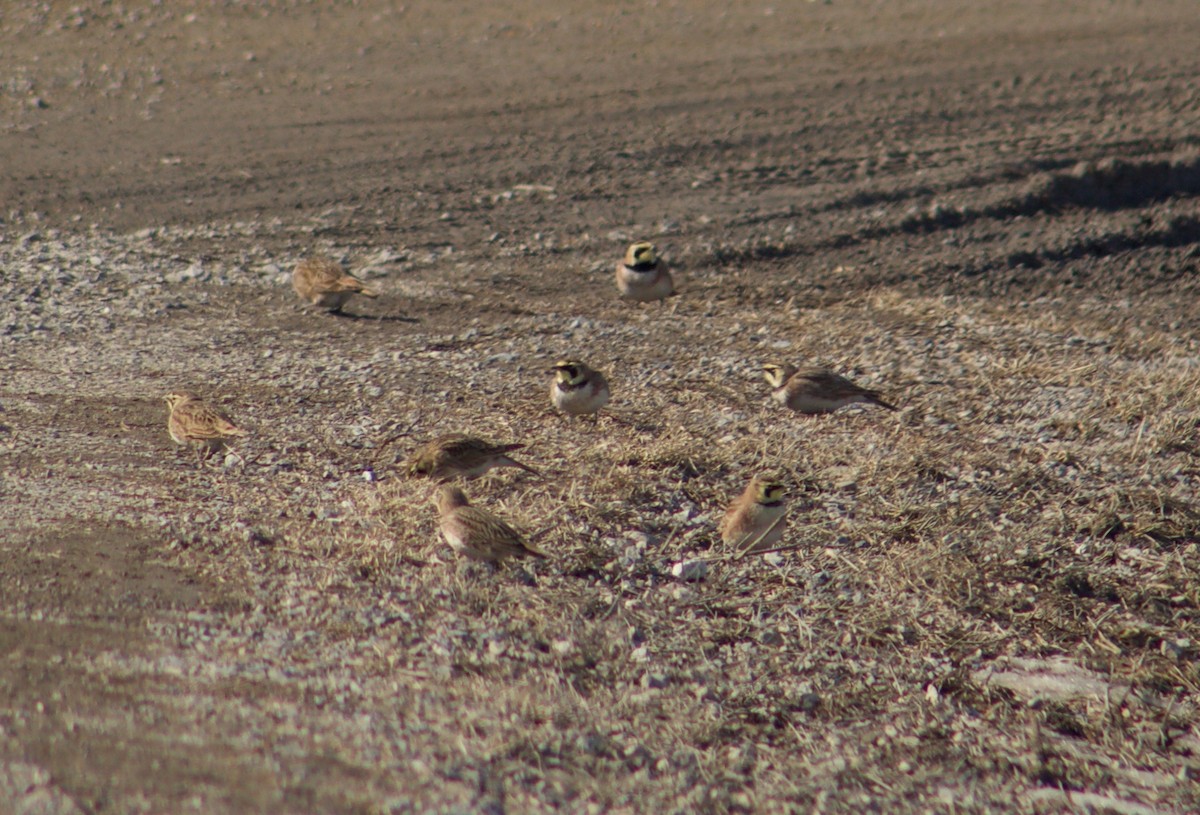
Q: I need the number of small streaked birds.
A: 8